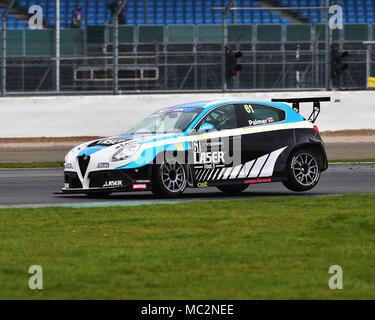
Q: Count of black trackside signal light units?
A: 2